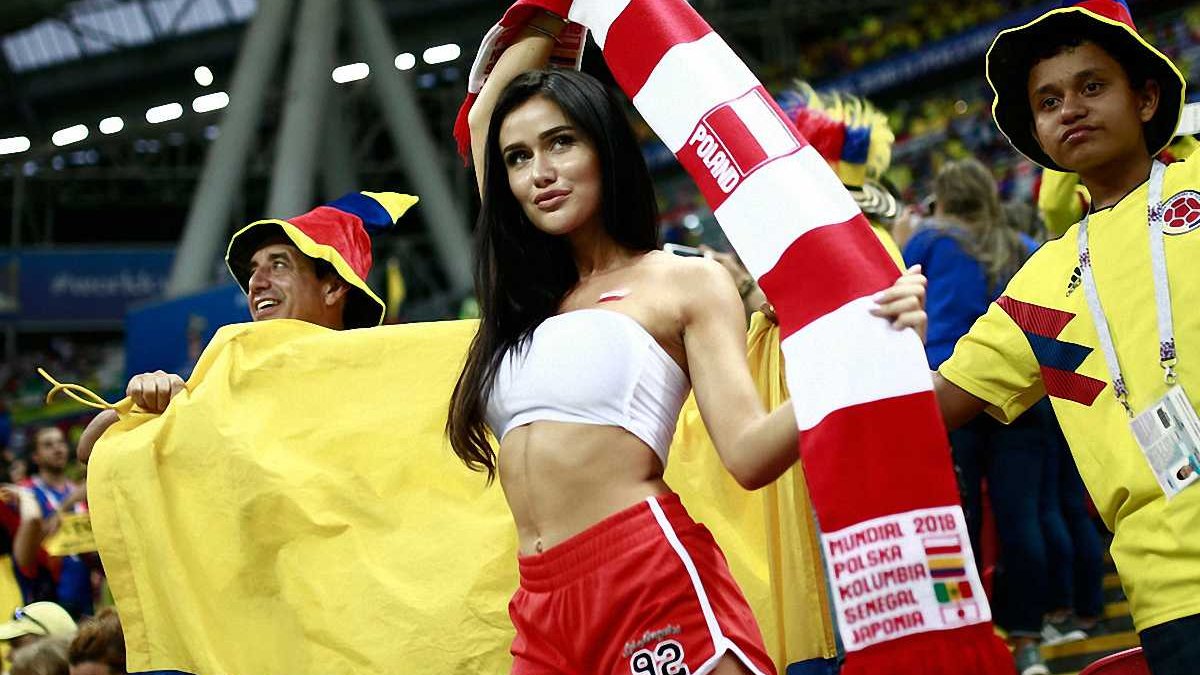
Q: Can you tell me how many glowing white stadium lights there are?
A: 9